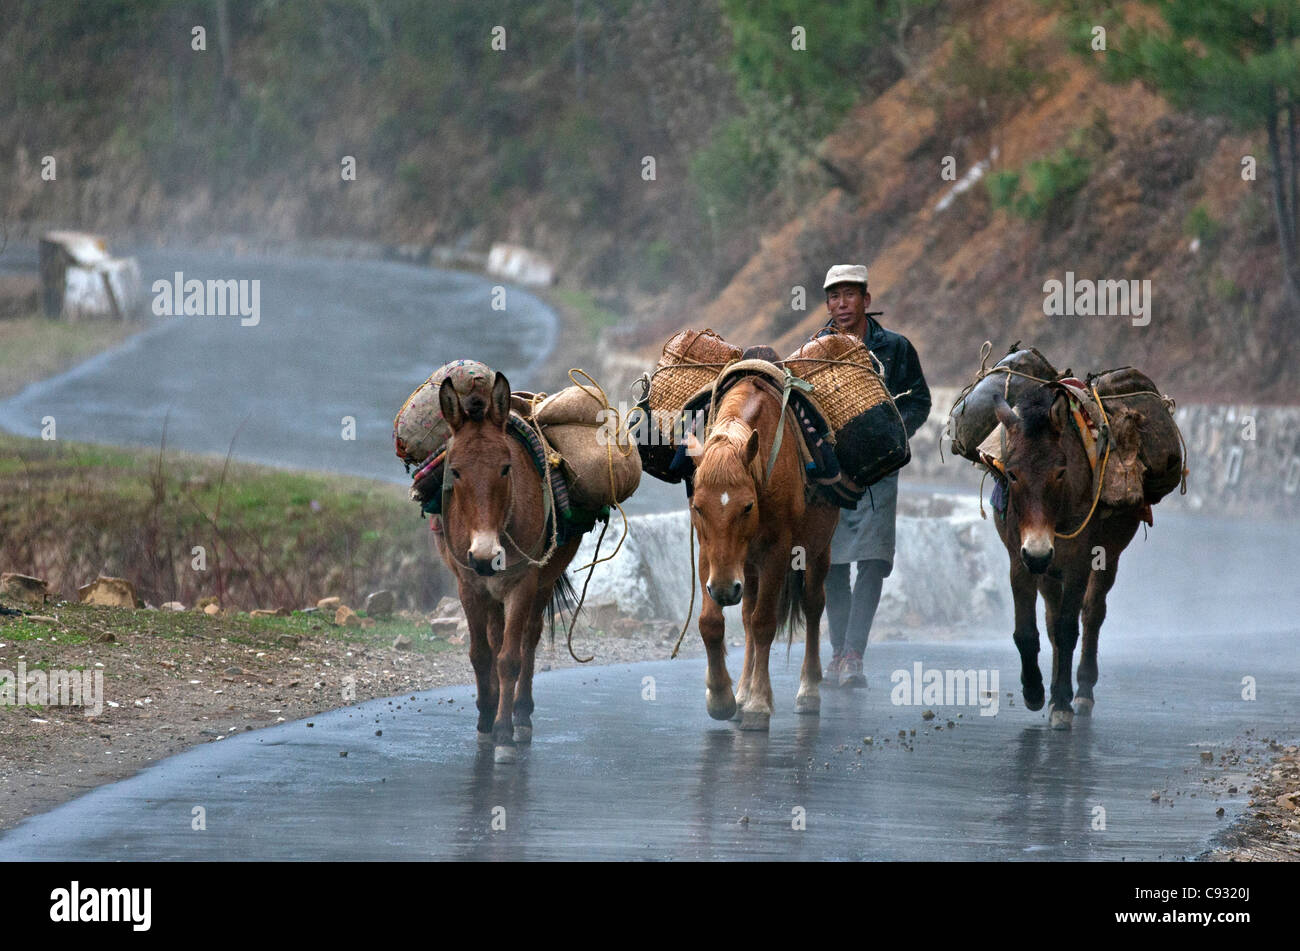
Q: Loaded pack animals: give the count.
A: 3